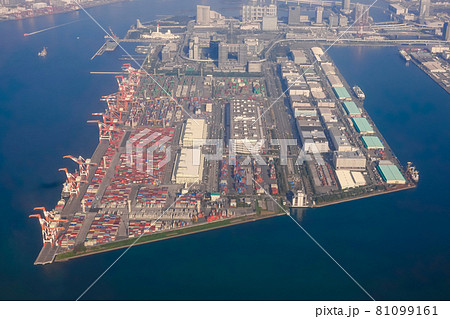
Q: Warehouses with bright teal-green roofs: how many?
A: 5